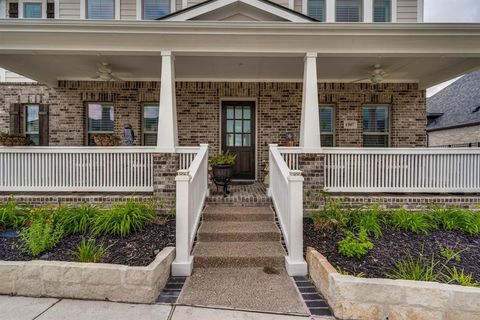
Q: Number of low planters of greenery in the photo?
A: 2